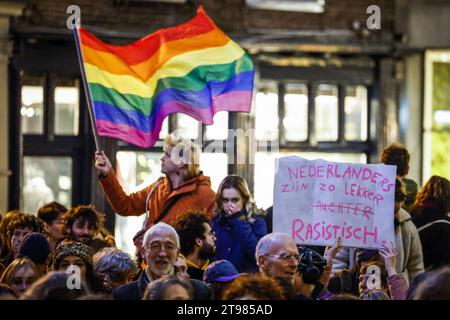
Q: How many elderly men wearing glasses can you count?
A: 2